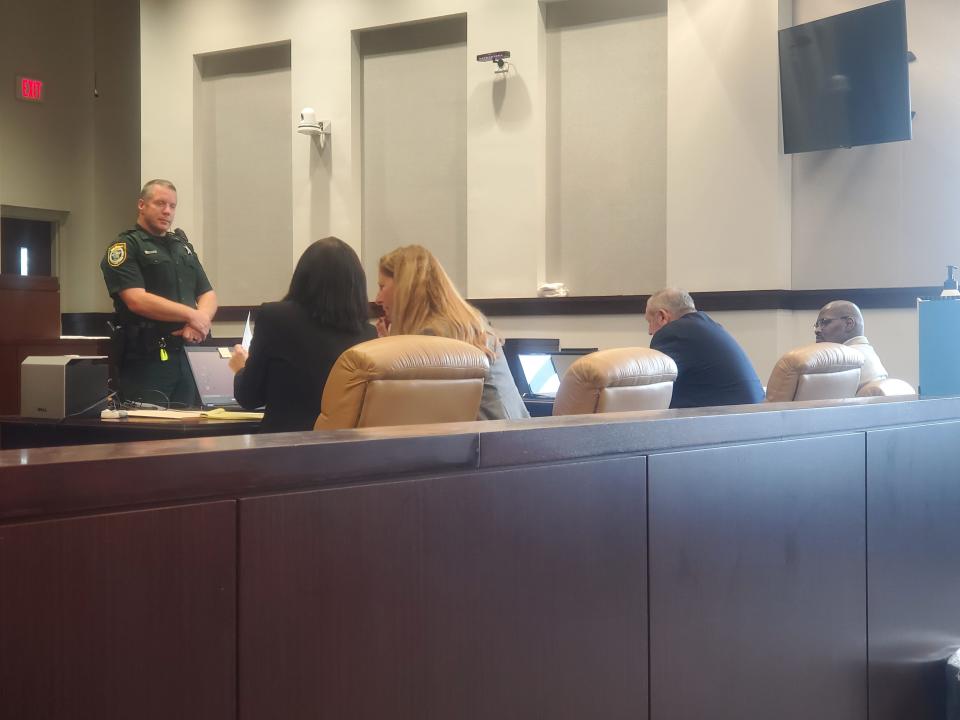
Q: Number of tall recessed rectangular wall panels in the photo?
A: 3